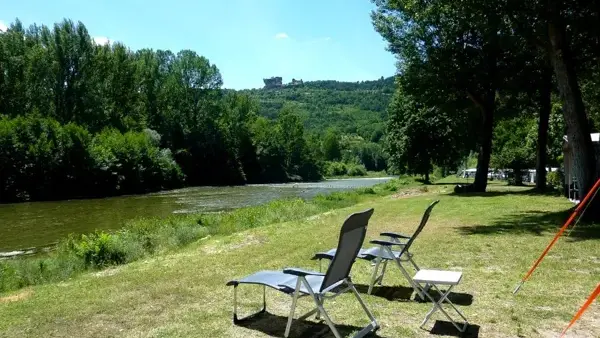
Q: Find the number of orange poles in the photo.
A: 2